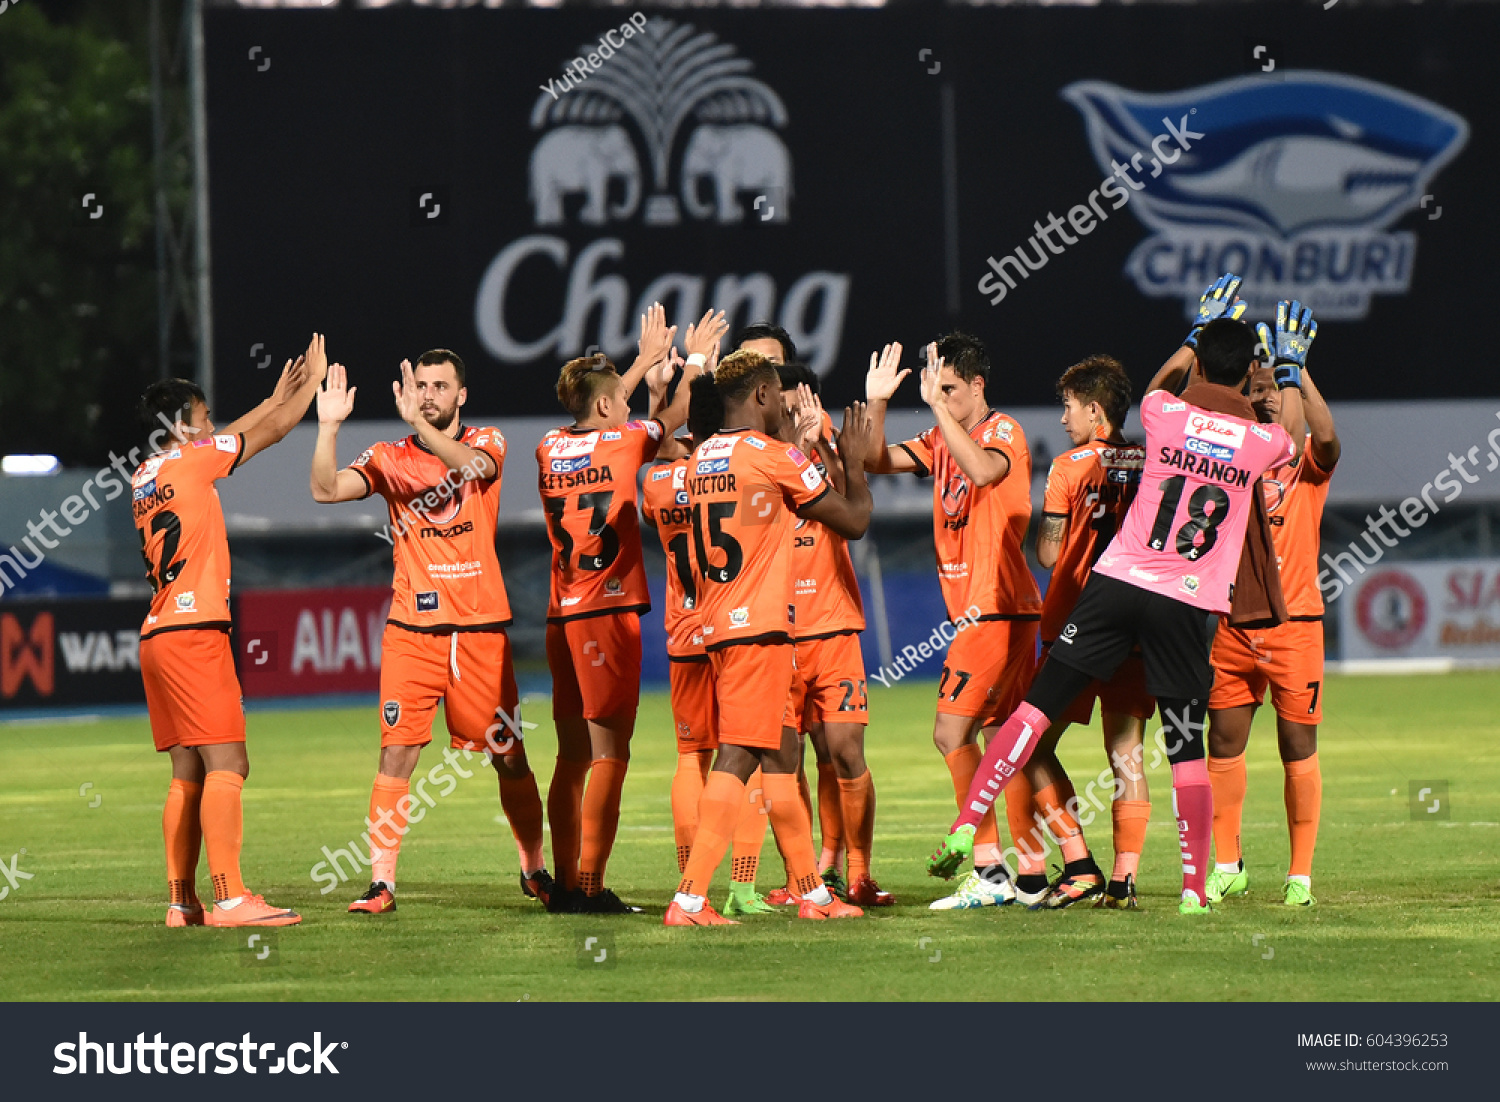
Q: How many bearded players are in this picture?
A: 1